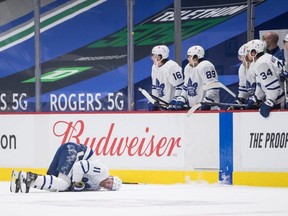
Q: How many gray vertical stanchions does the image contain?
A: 4